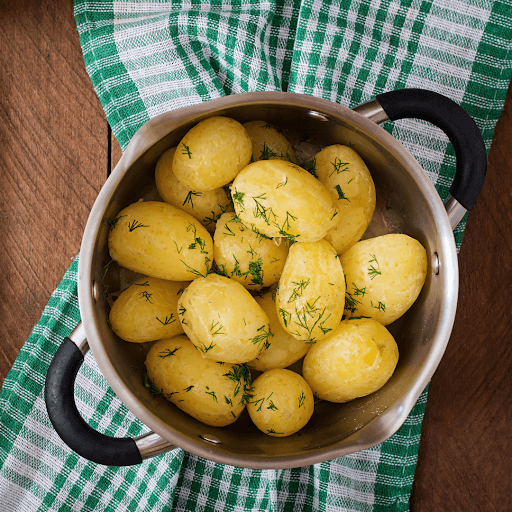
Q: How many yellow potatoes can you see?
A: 15